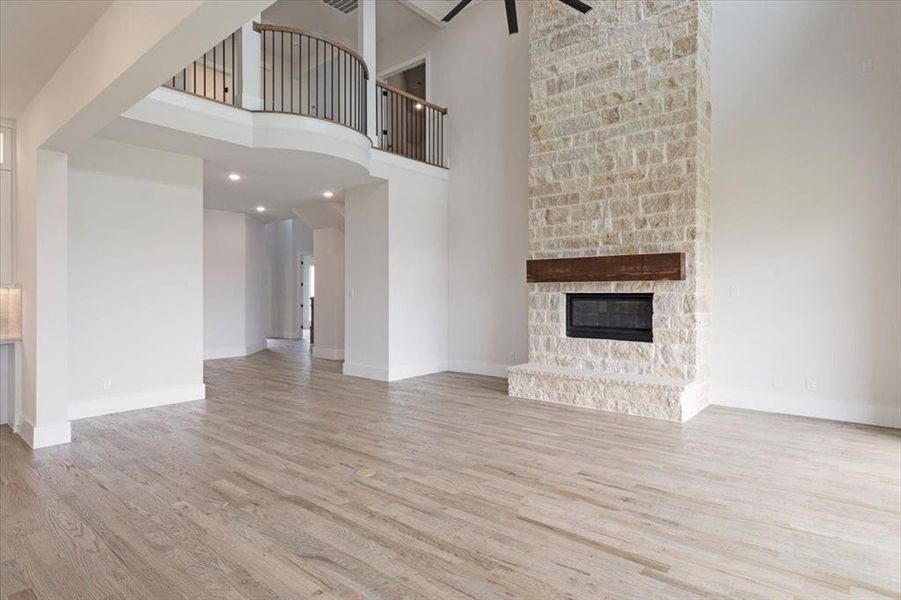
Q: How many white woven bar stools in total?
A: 0